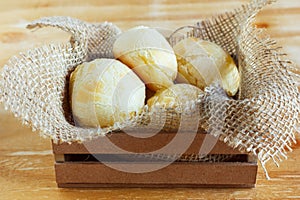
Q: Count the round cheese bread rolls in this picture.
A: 4